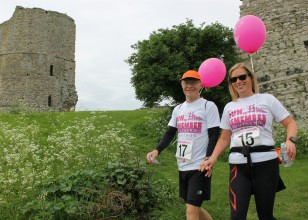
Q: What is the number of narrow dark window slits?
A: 2